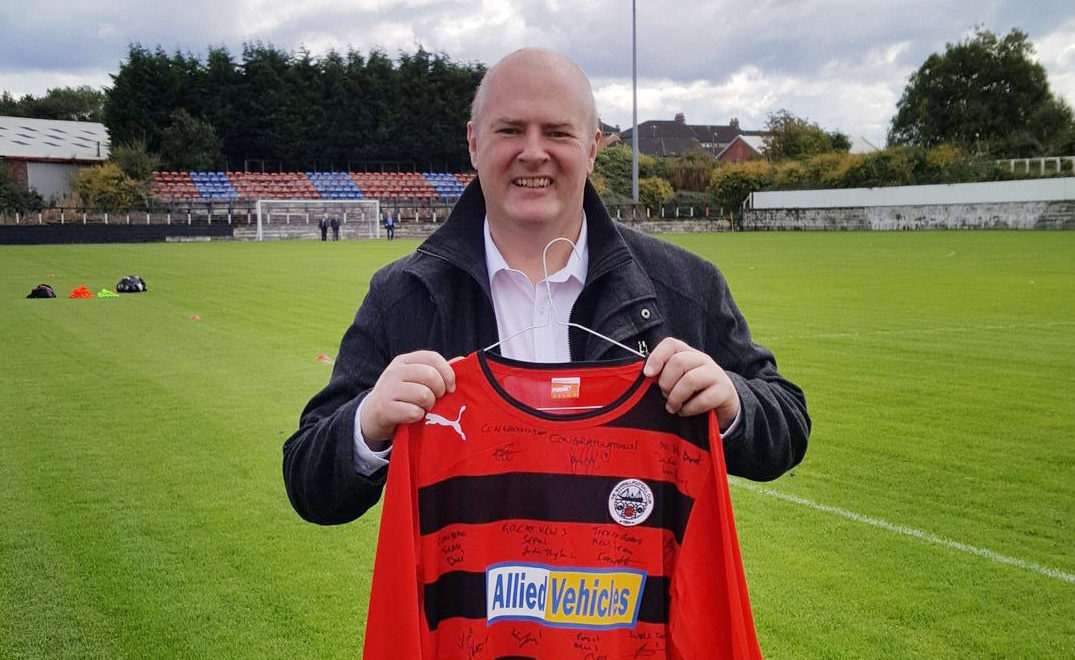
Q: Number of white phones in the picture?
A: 0